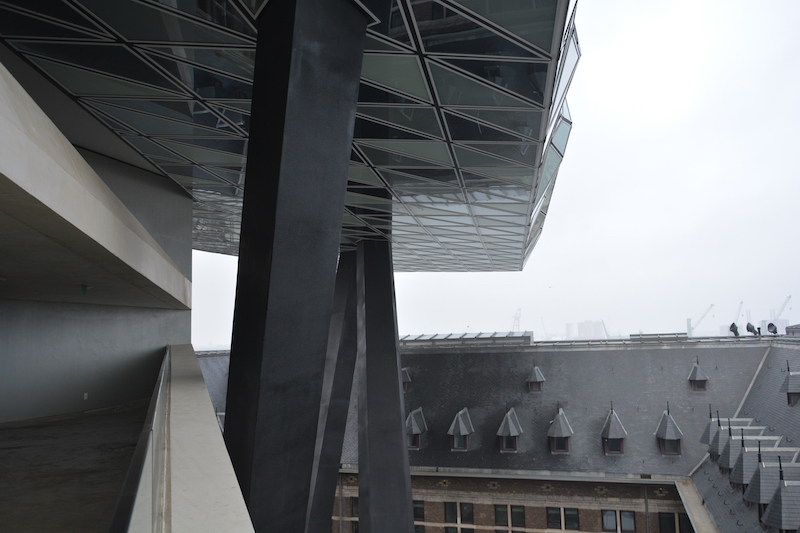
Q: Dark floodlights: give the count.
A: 3